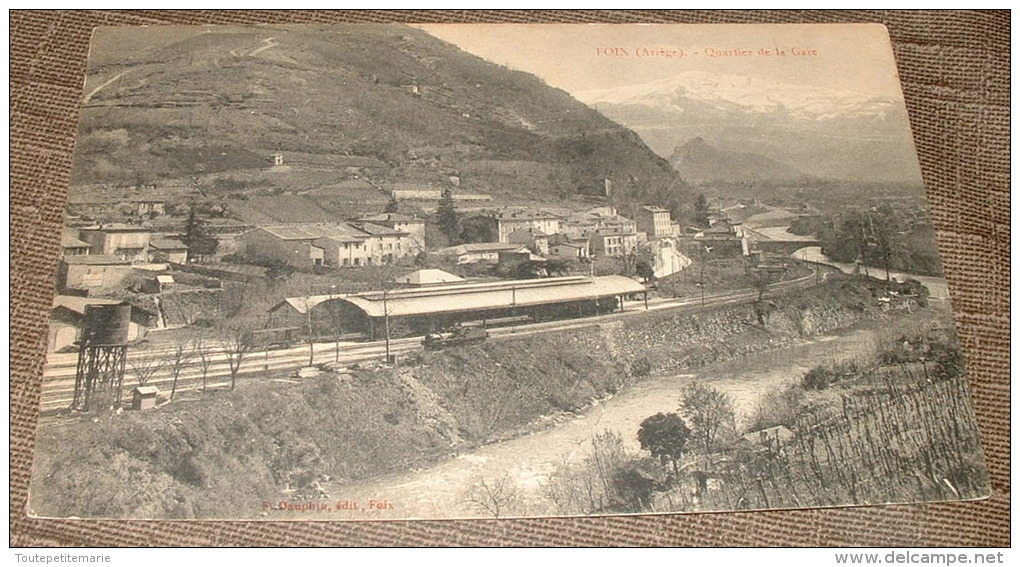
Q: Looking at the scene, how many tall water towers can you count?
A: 1